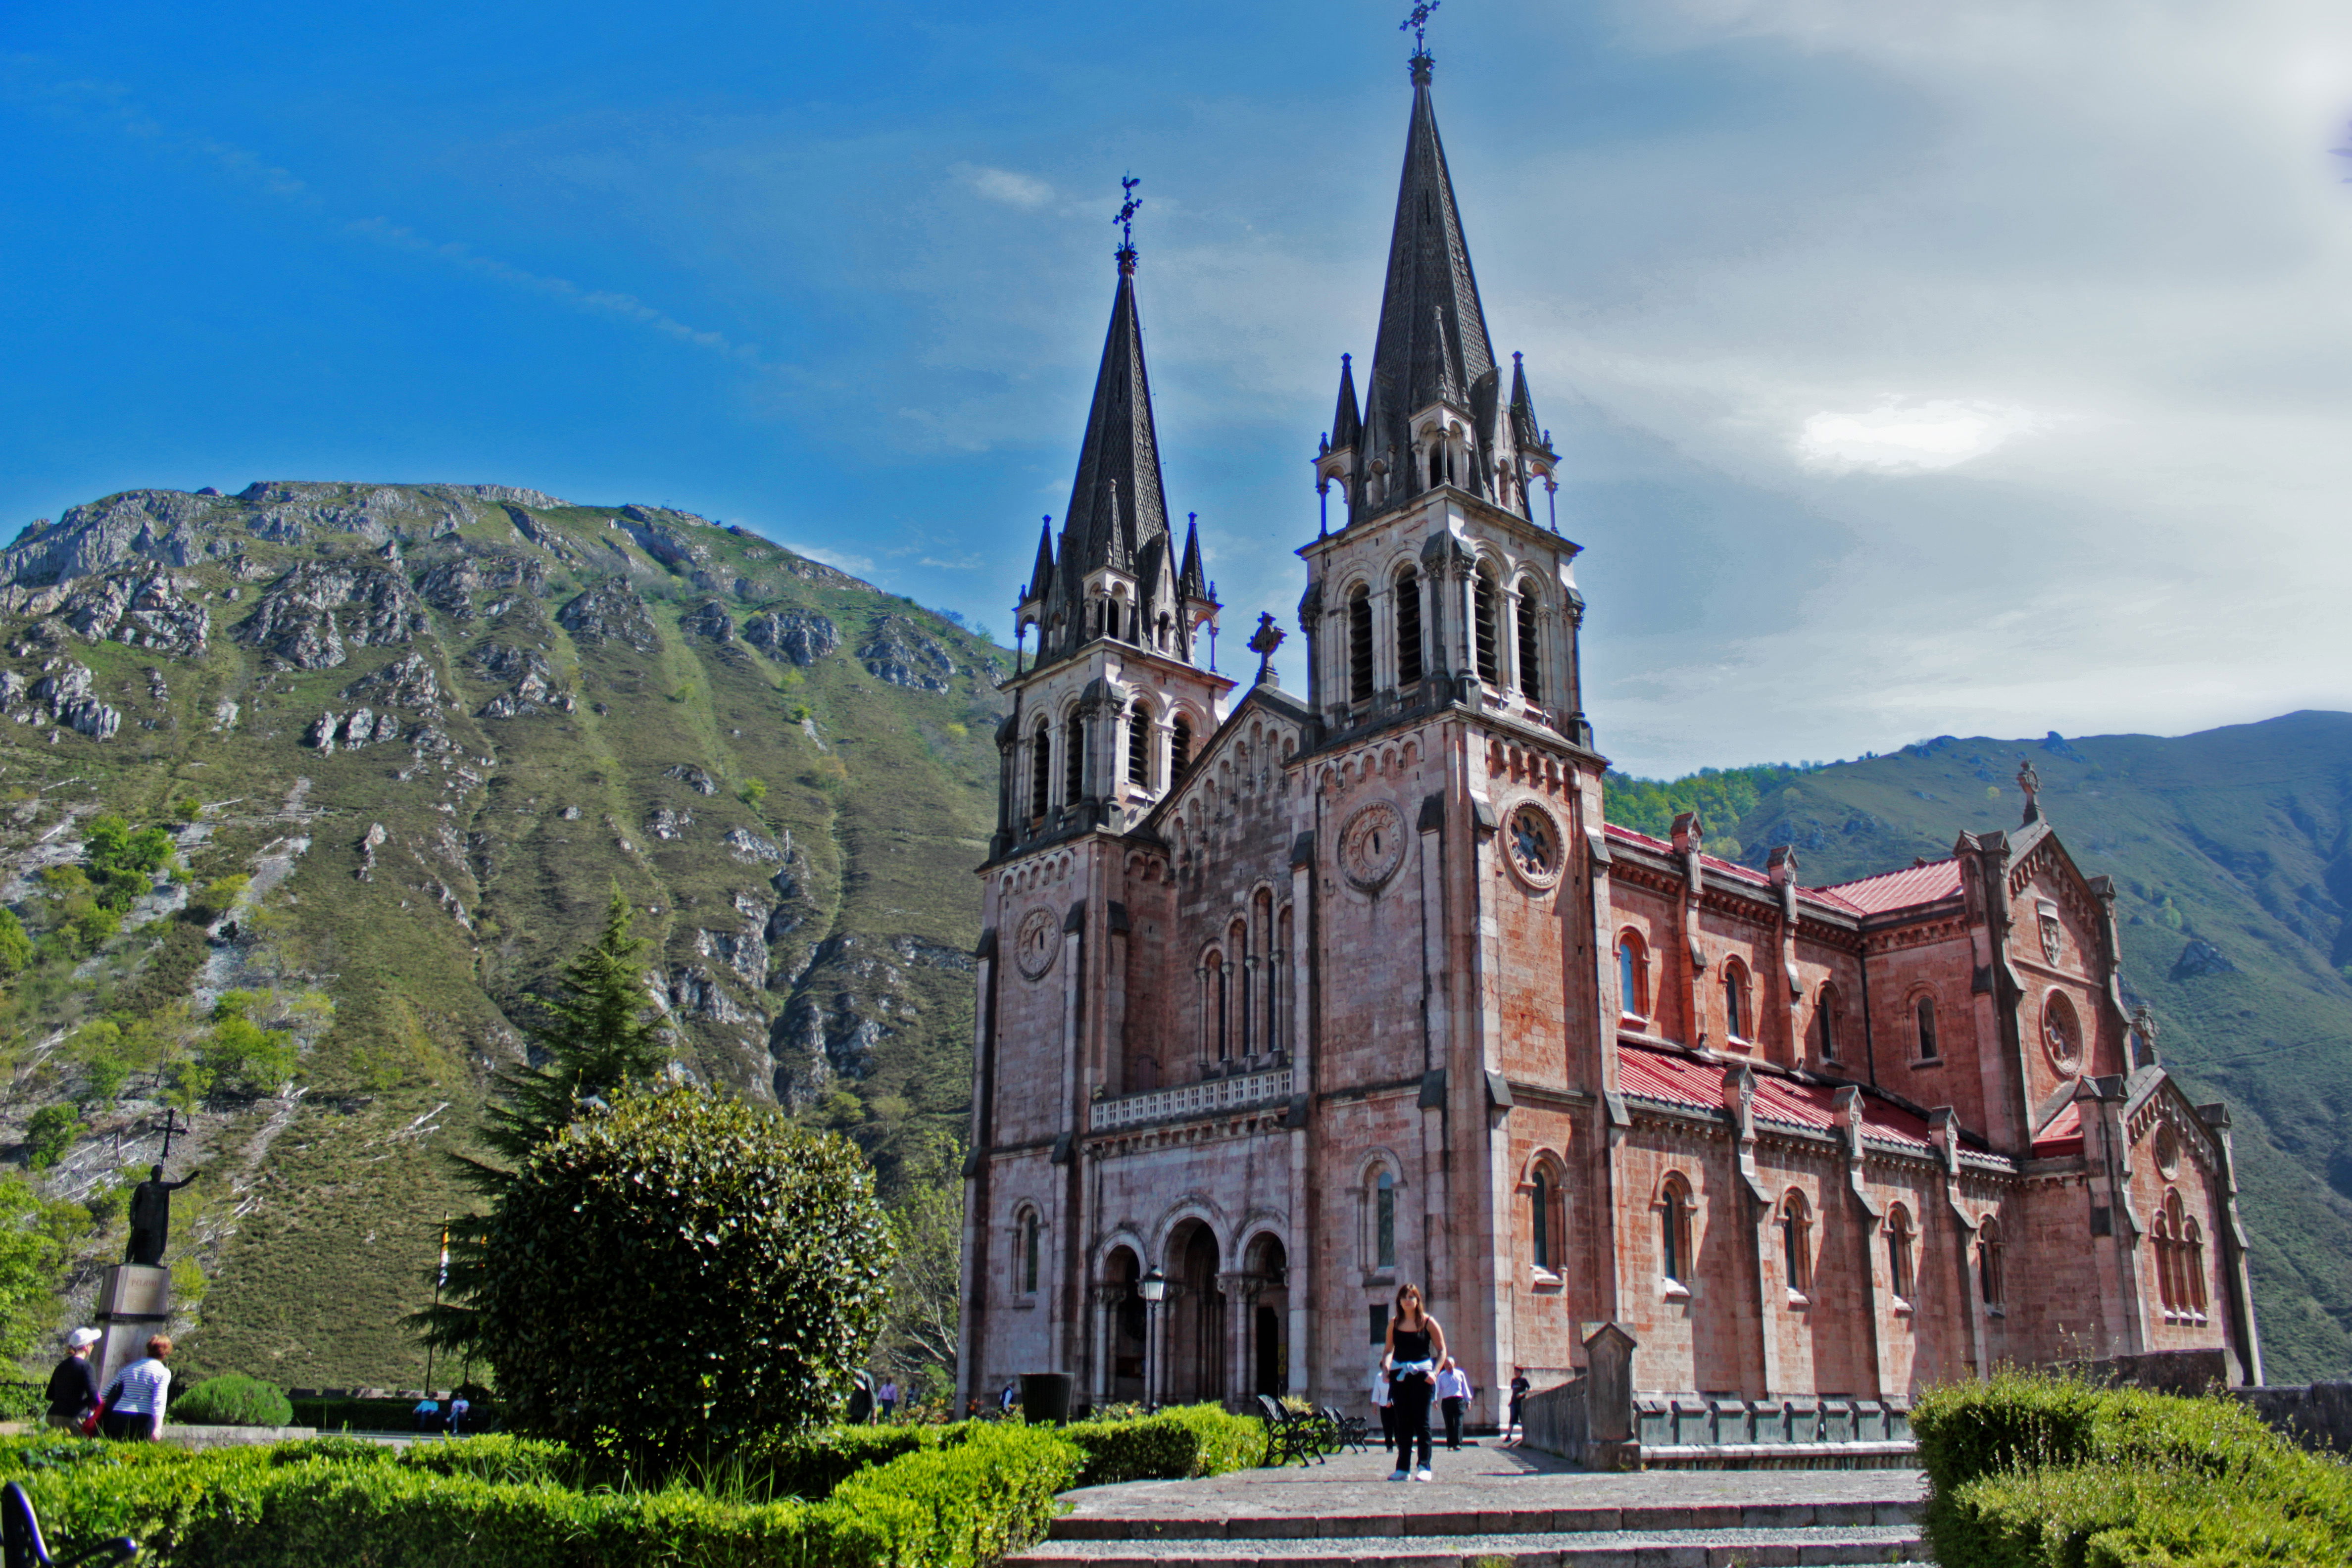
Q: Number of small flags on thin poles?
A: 2